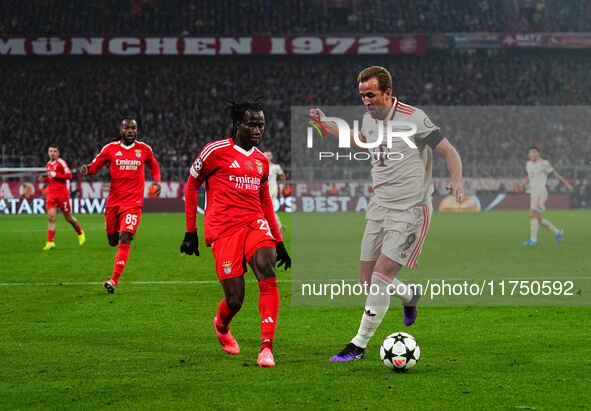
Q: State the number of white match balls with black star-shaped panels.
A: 1